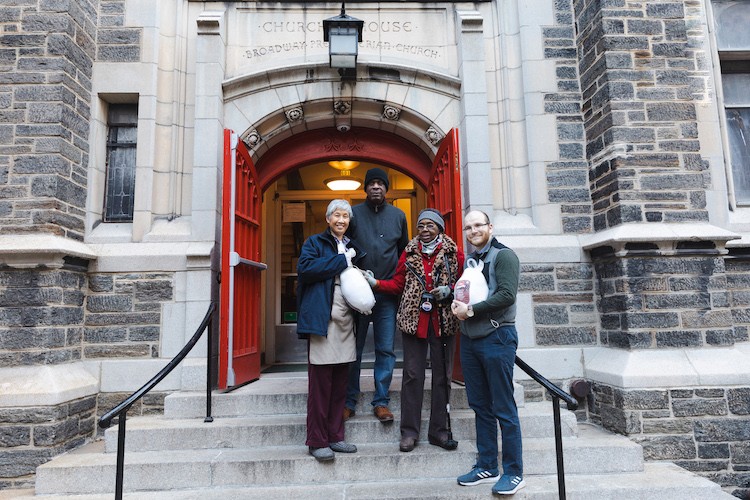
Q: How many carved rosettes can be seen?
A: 5